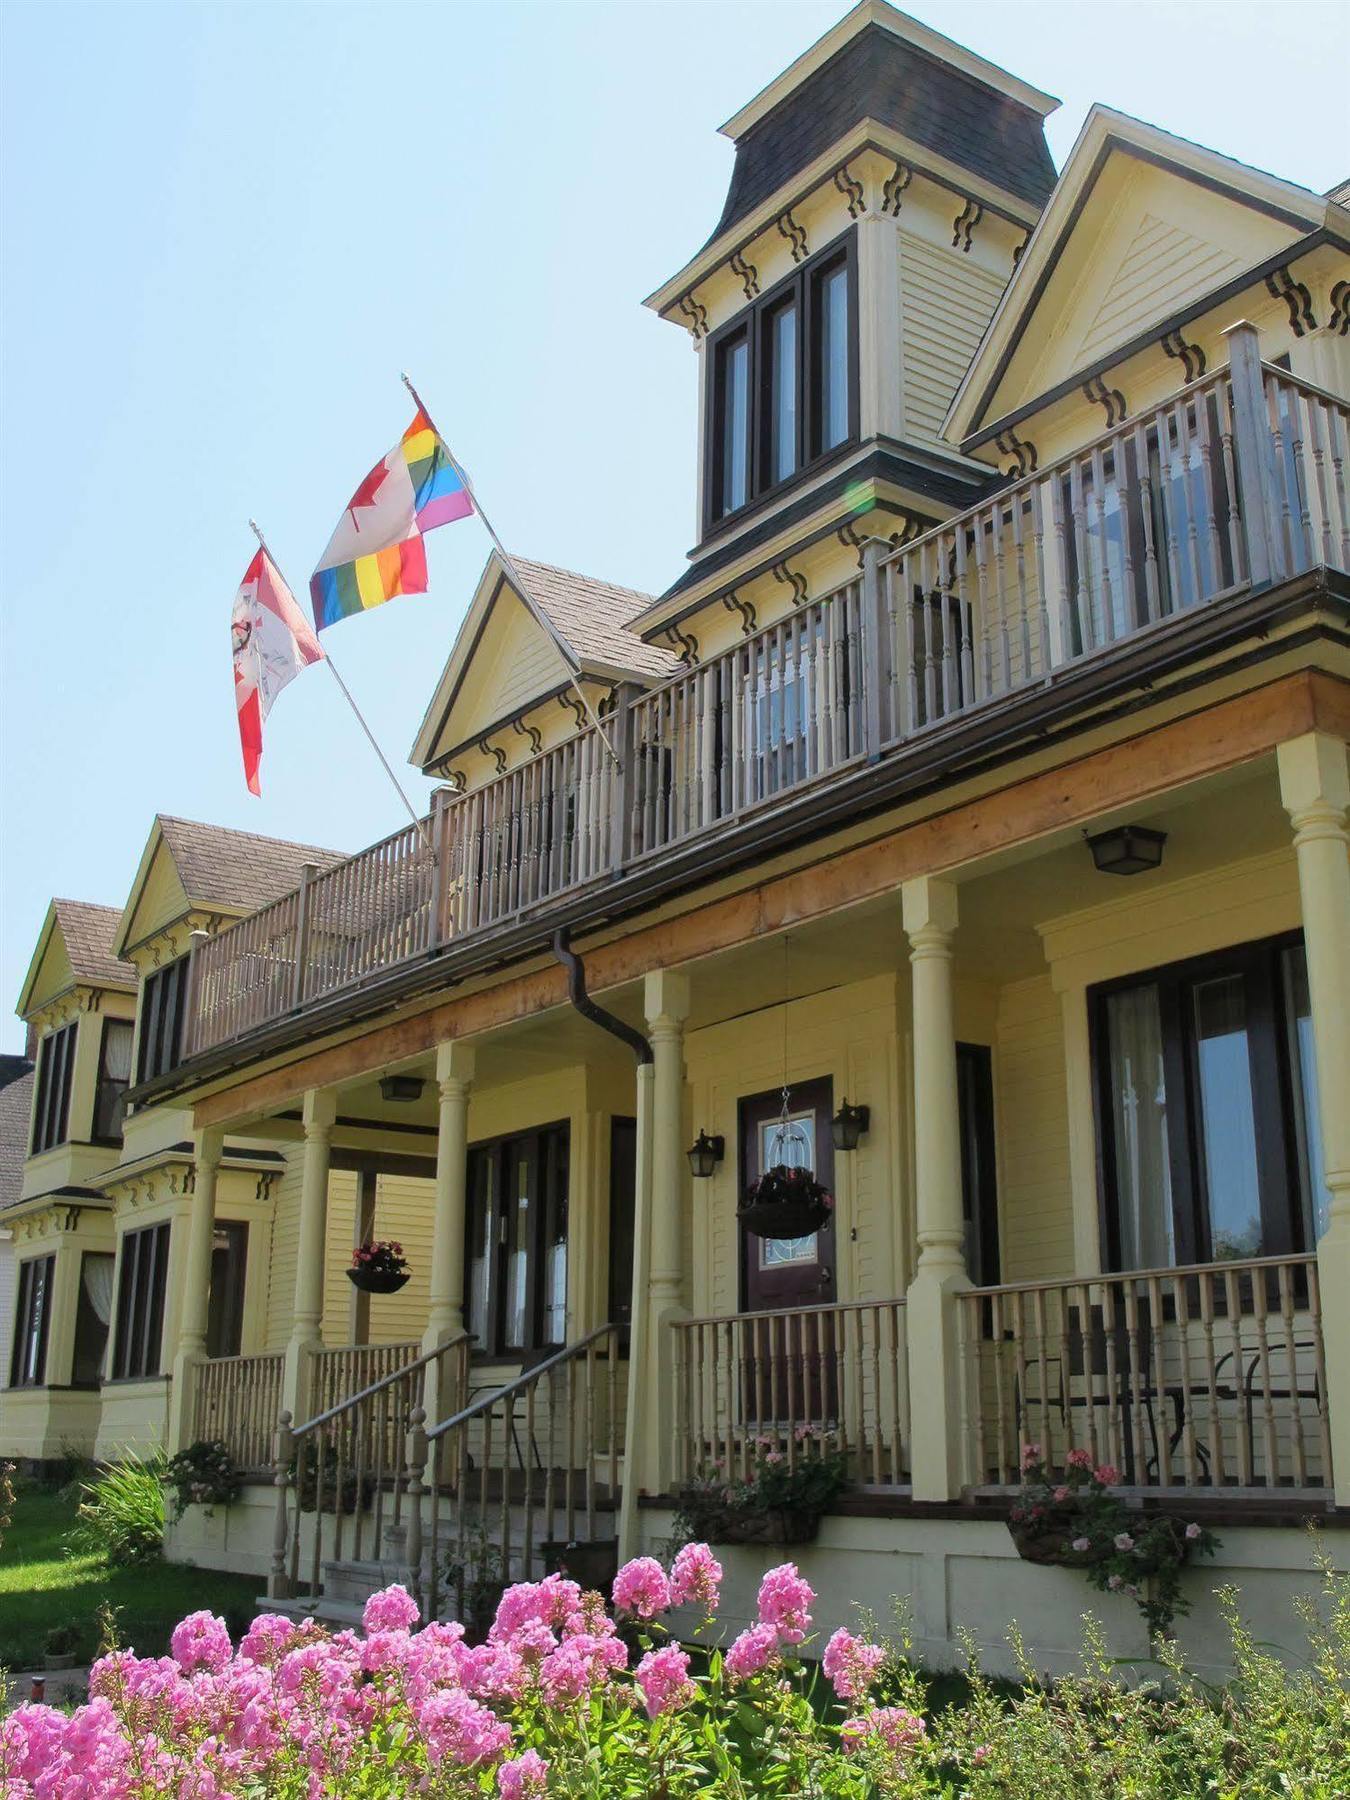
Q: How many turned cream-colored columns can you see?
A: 6